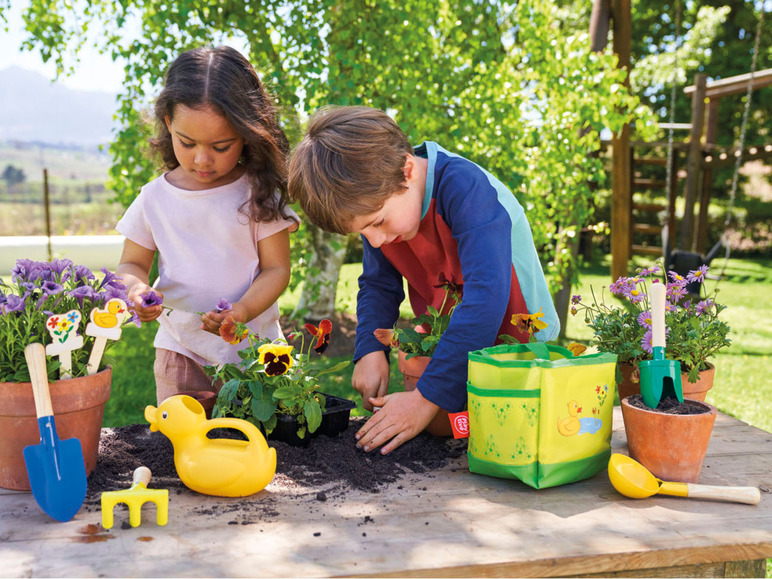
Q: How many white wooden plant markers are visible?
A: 2